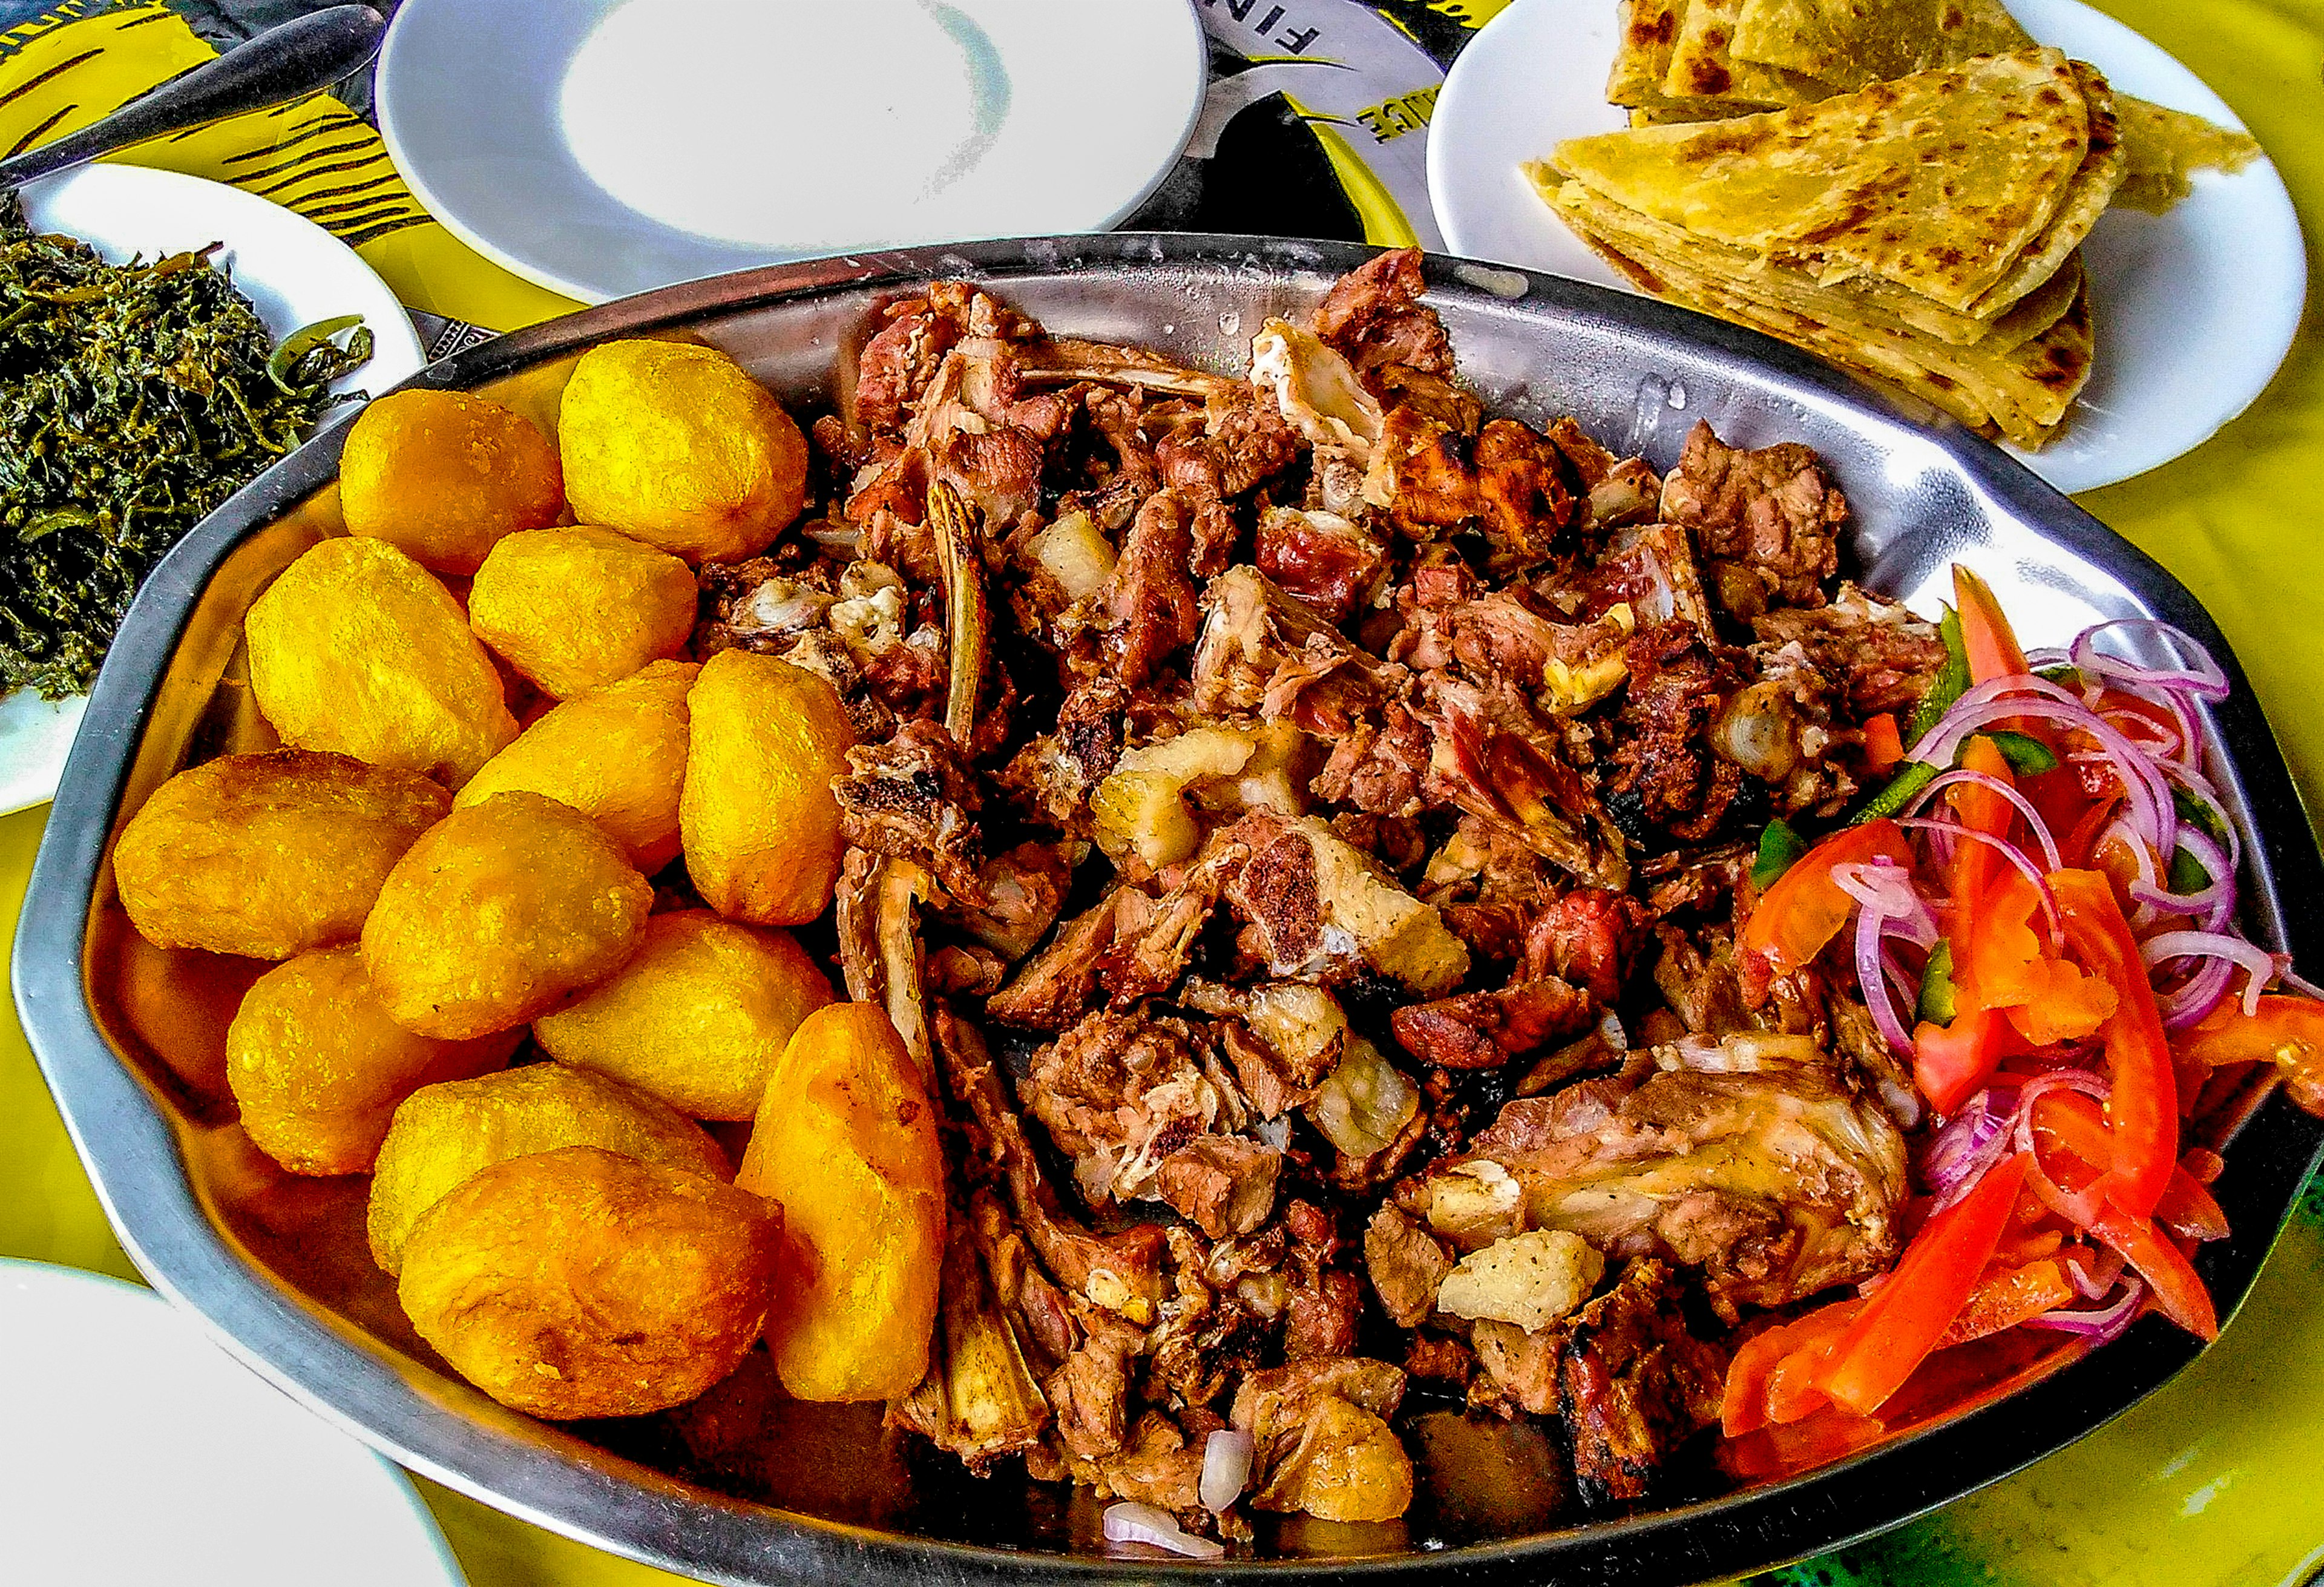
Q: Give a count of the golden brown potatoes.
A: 13